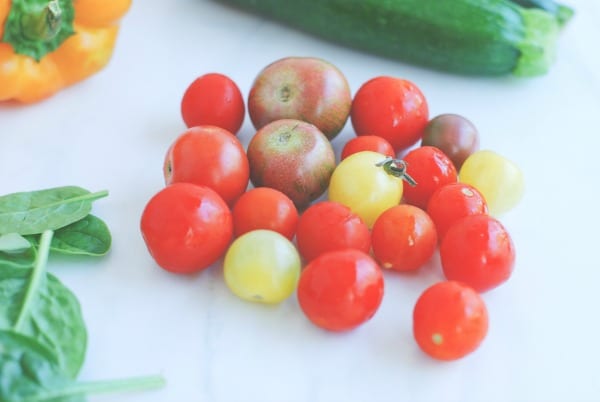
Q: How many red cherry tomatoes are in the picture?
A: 13